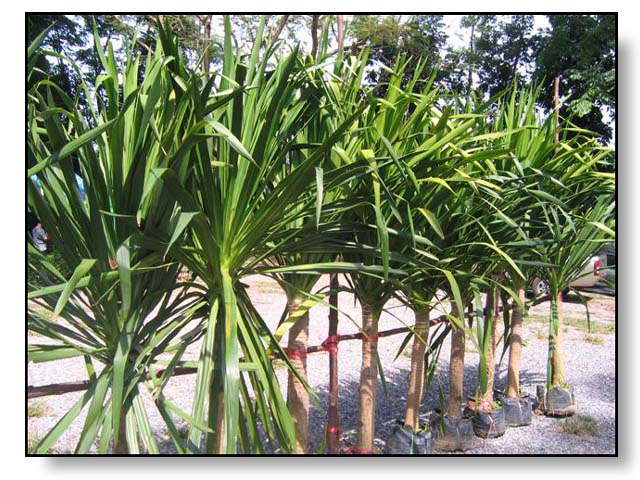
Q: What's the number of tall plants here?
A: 9